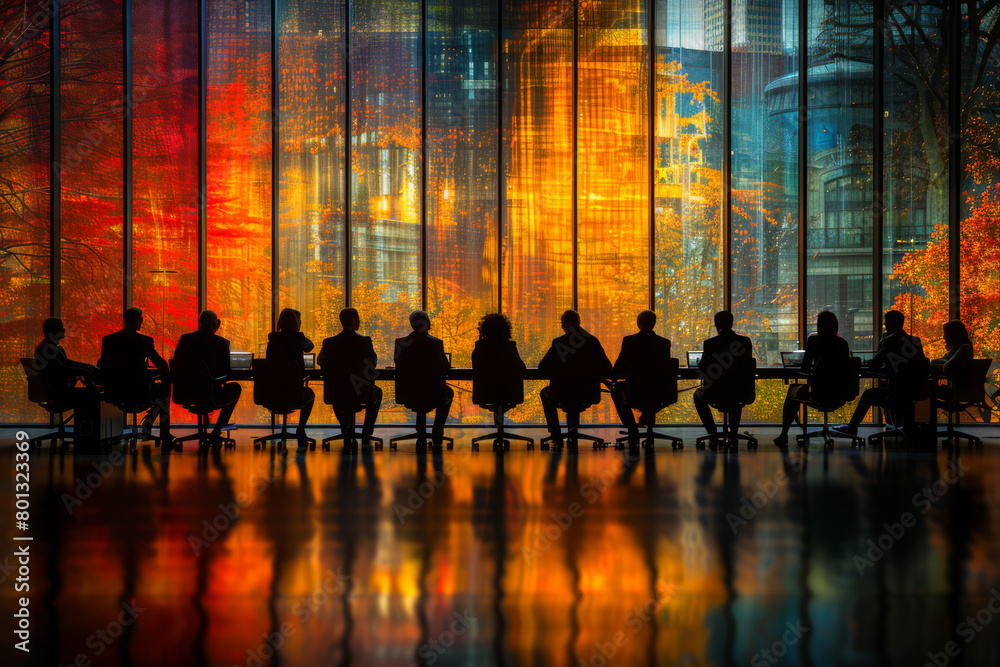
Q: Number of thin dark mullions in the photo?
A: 13